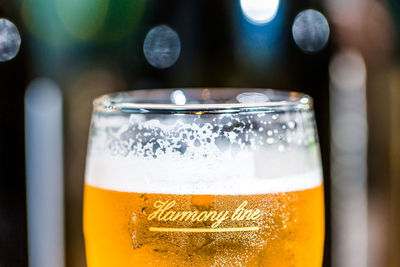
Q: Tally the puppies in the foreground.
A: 0